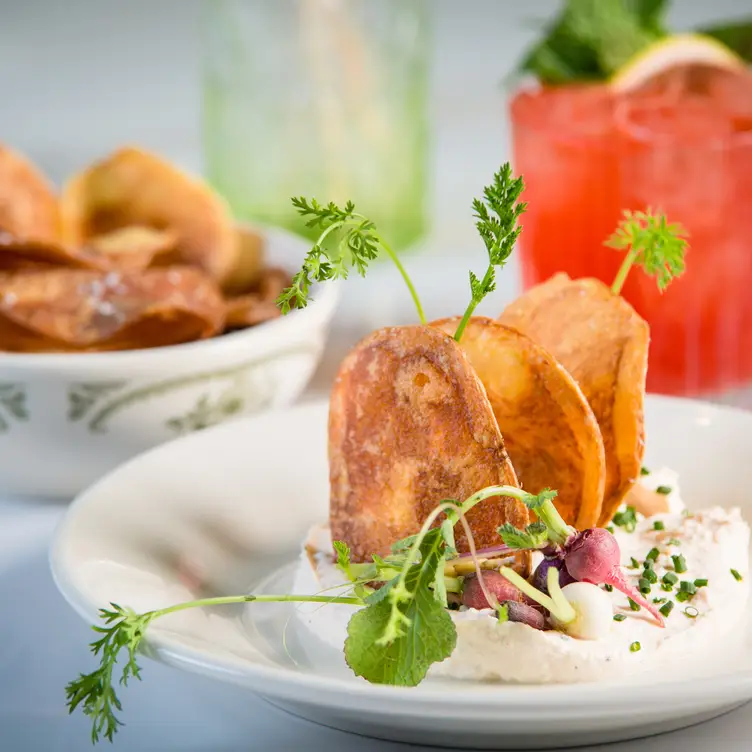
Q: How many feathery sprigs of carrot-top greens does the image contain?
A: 4